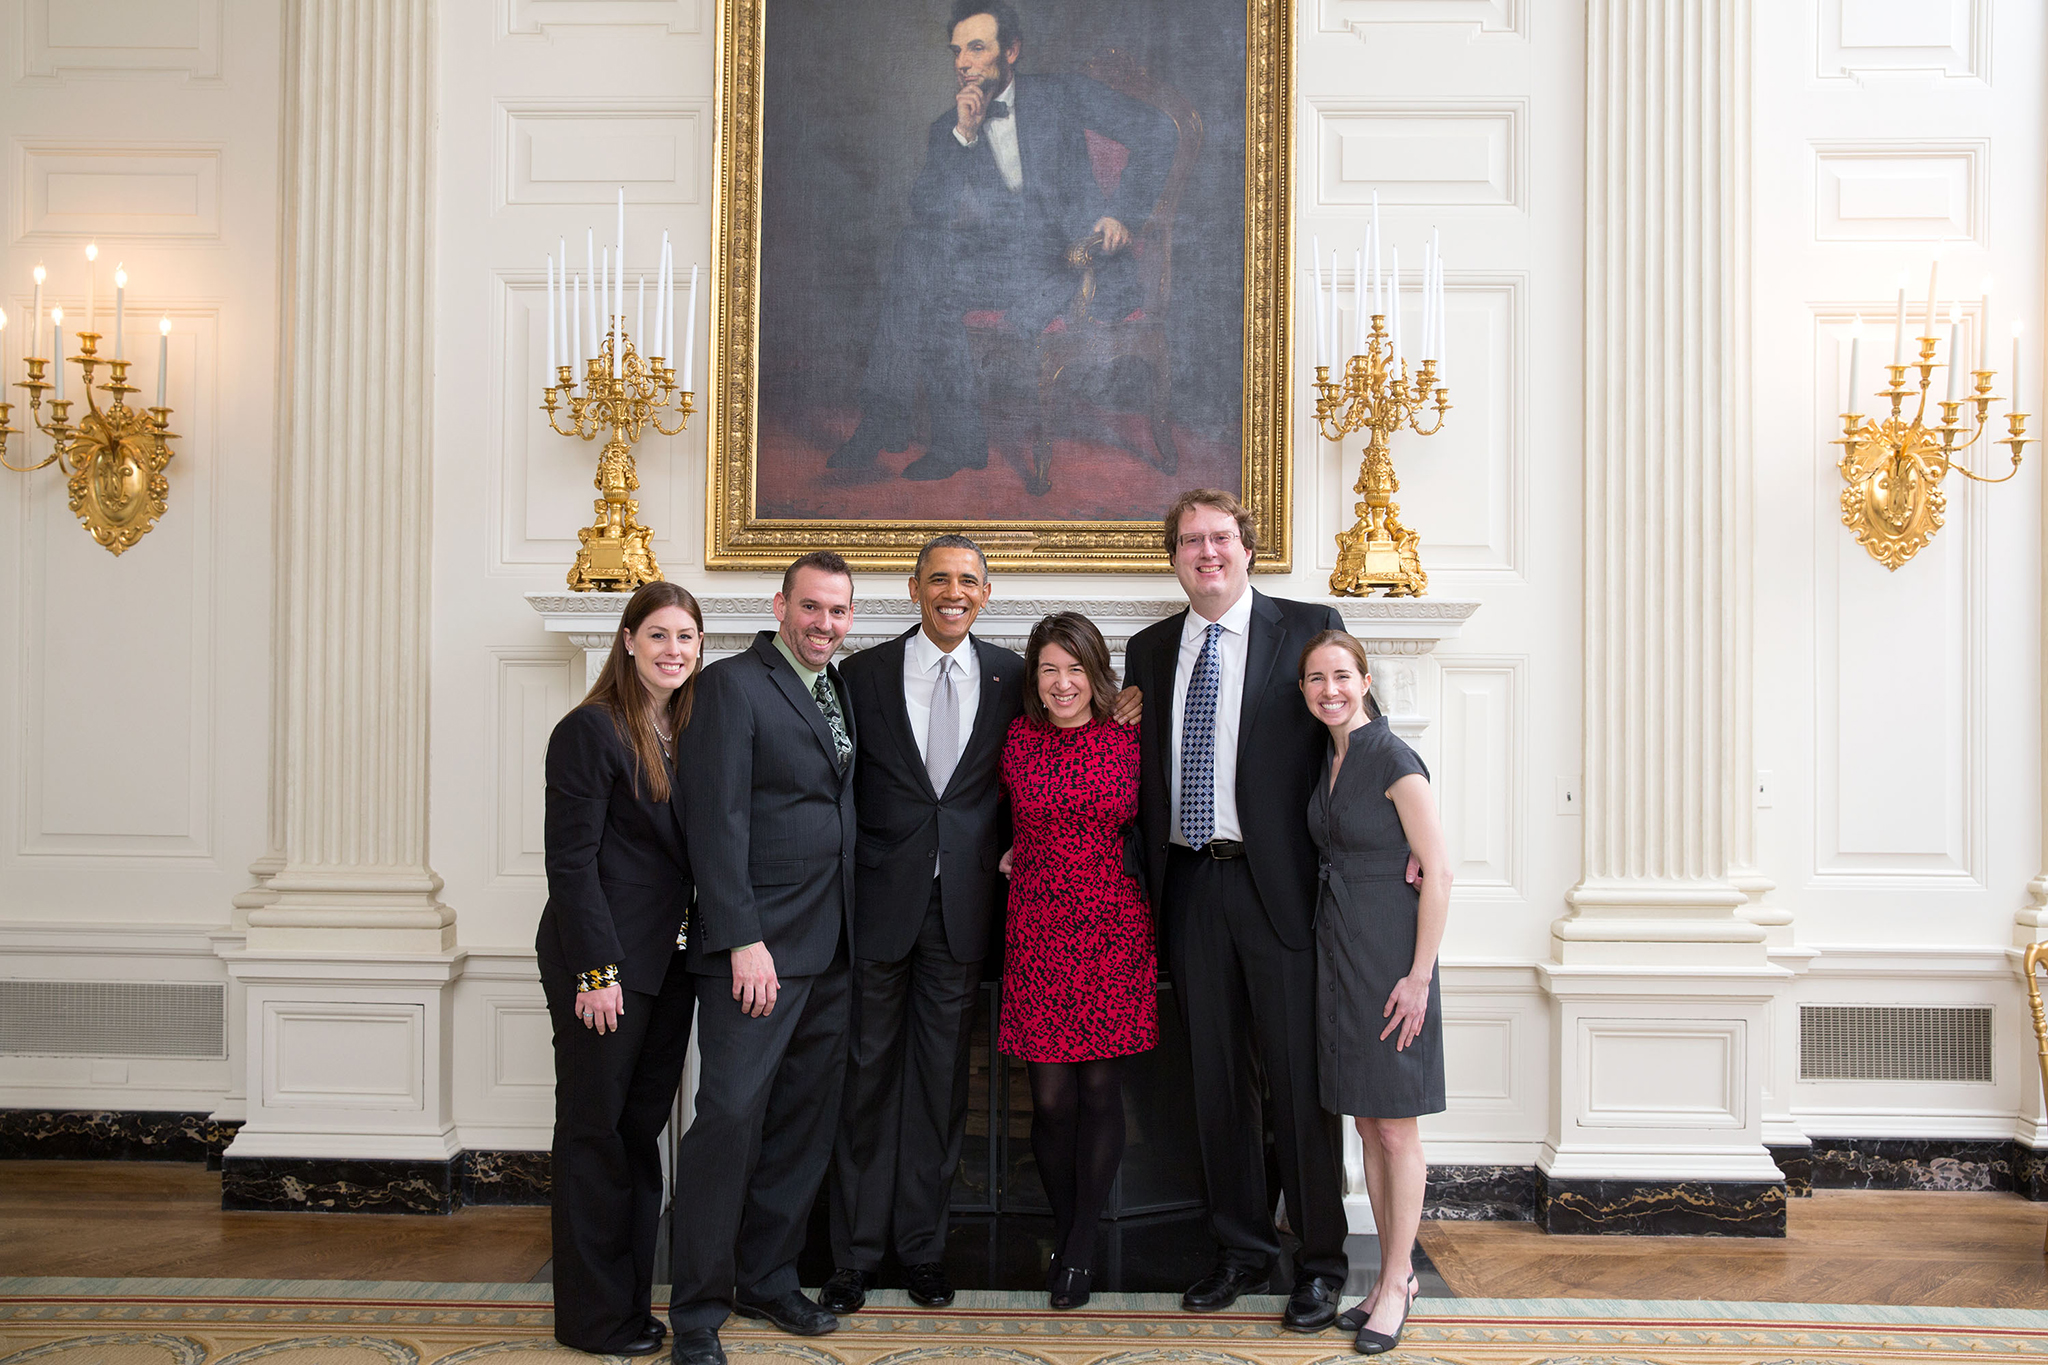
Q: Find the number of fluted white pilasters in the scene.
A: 2